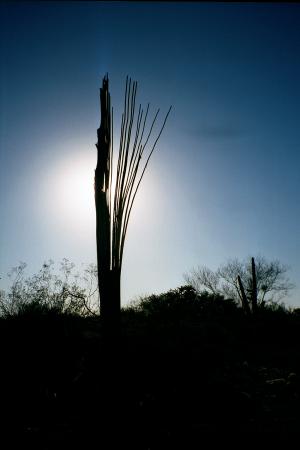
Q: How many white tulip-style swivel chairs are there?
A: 0